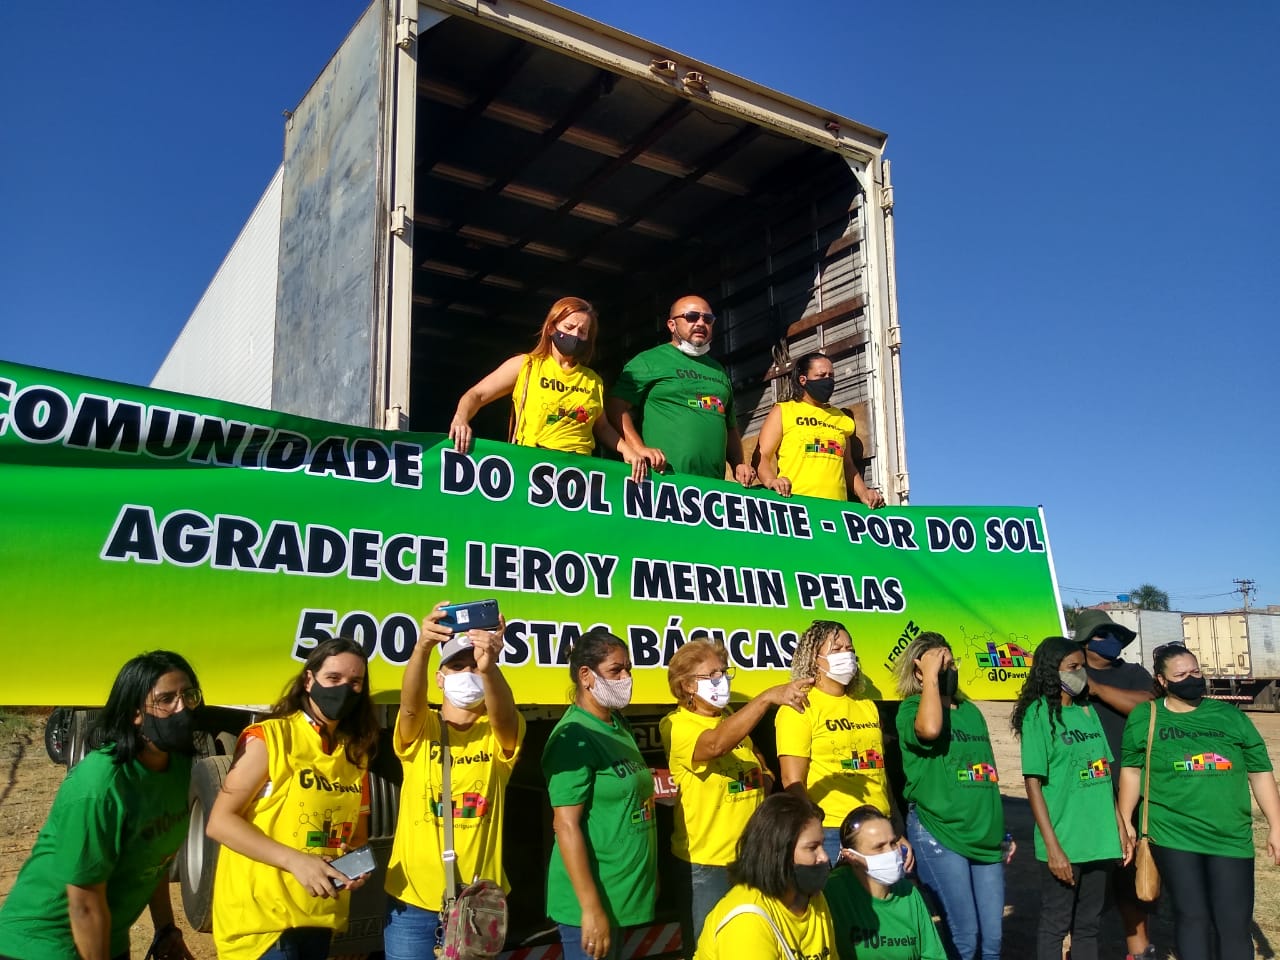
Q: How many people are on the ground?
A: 12